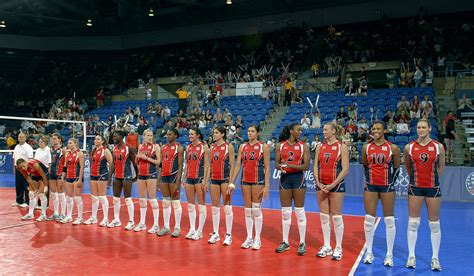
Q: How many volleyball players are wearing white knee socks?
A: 14